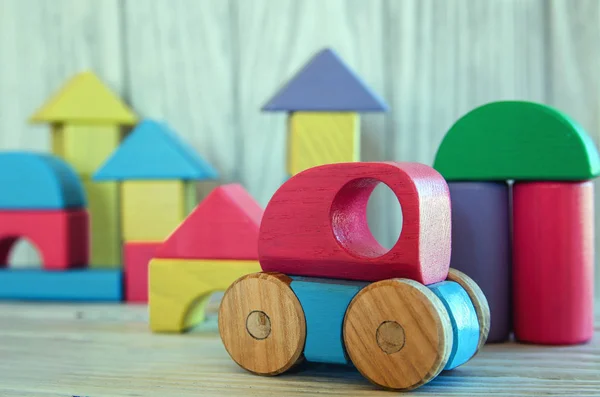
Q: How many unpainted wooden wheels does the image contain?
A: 3